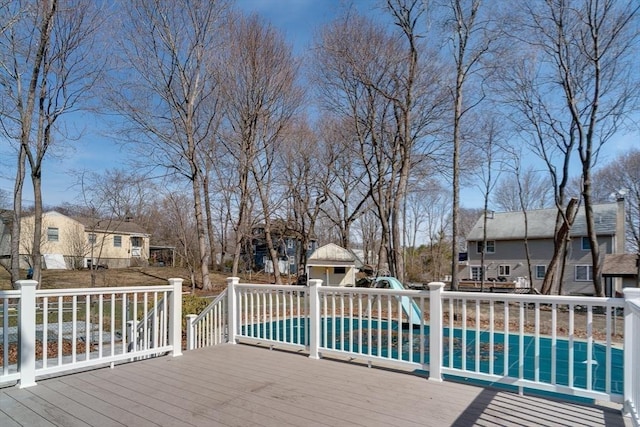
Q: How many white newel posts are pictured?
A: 8